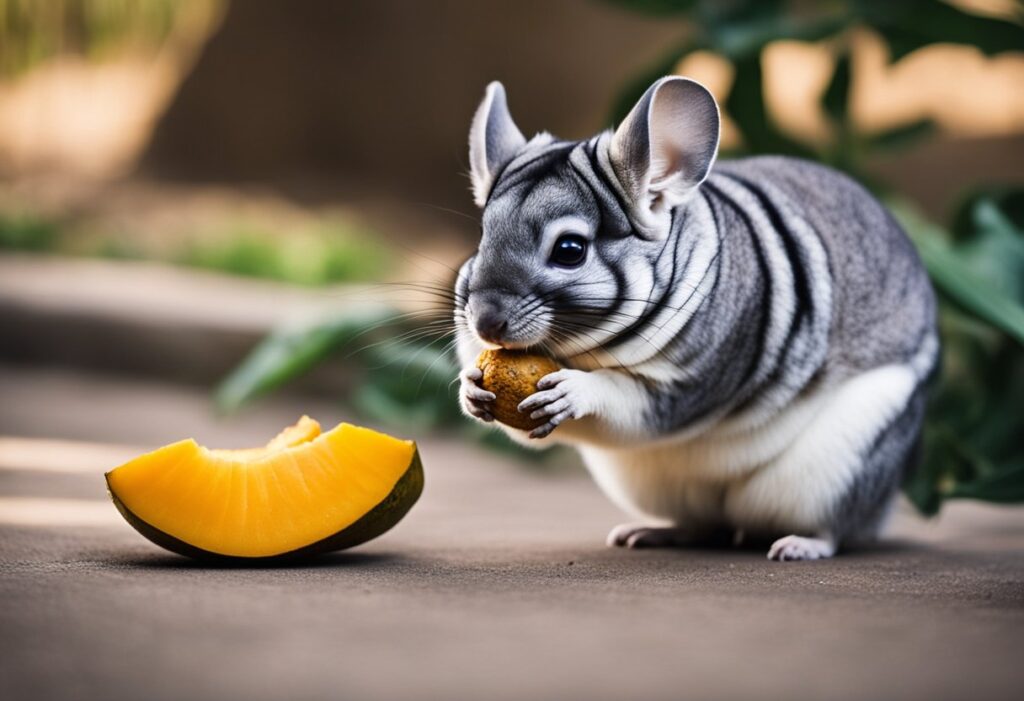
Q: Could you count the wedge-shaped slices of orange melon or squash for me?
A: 1